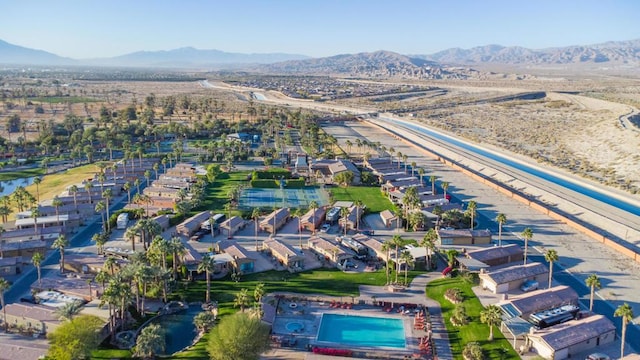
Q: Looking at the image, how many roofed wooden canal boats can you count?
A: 0